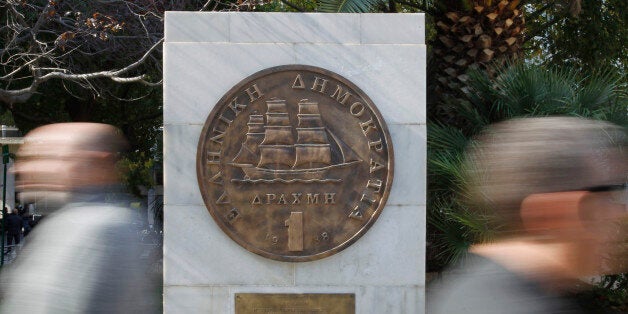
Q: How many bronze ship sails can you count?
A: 13